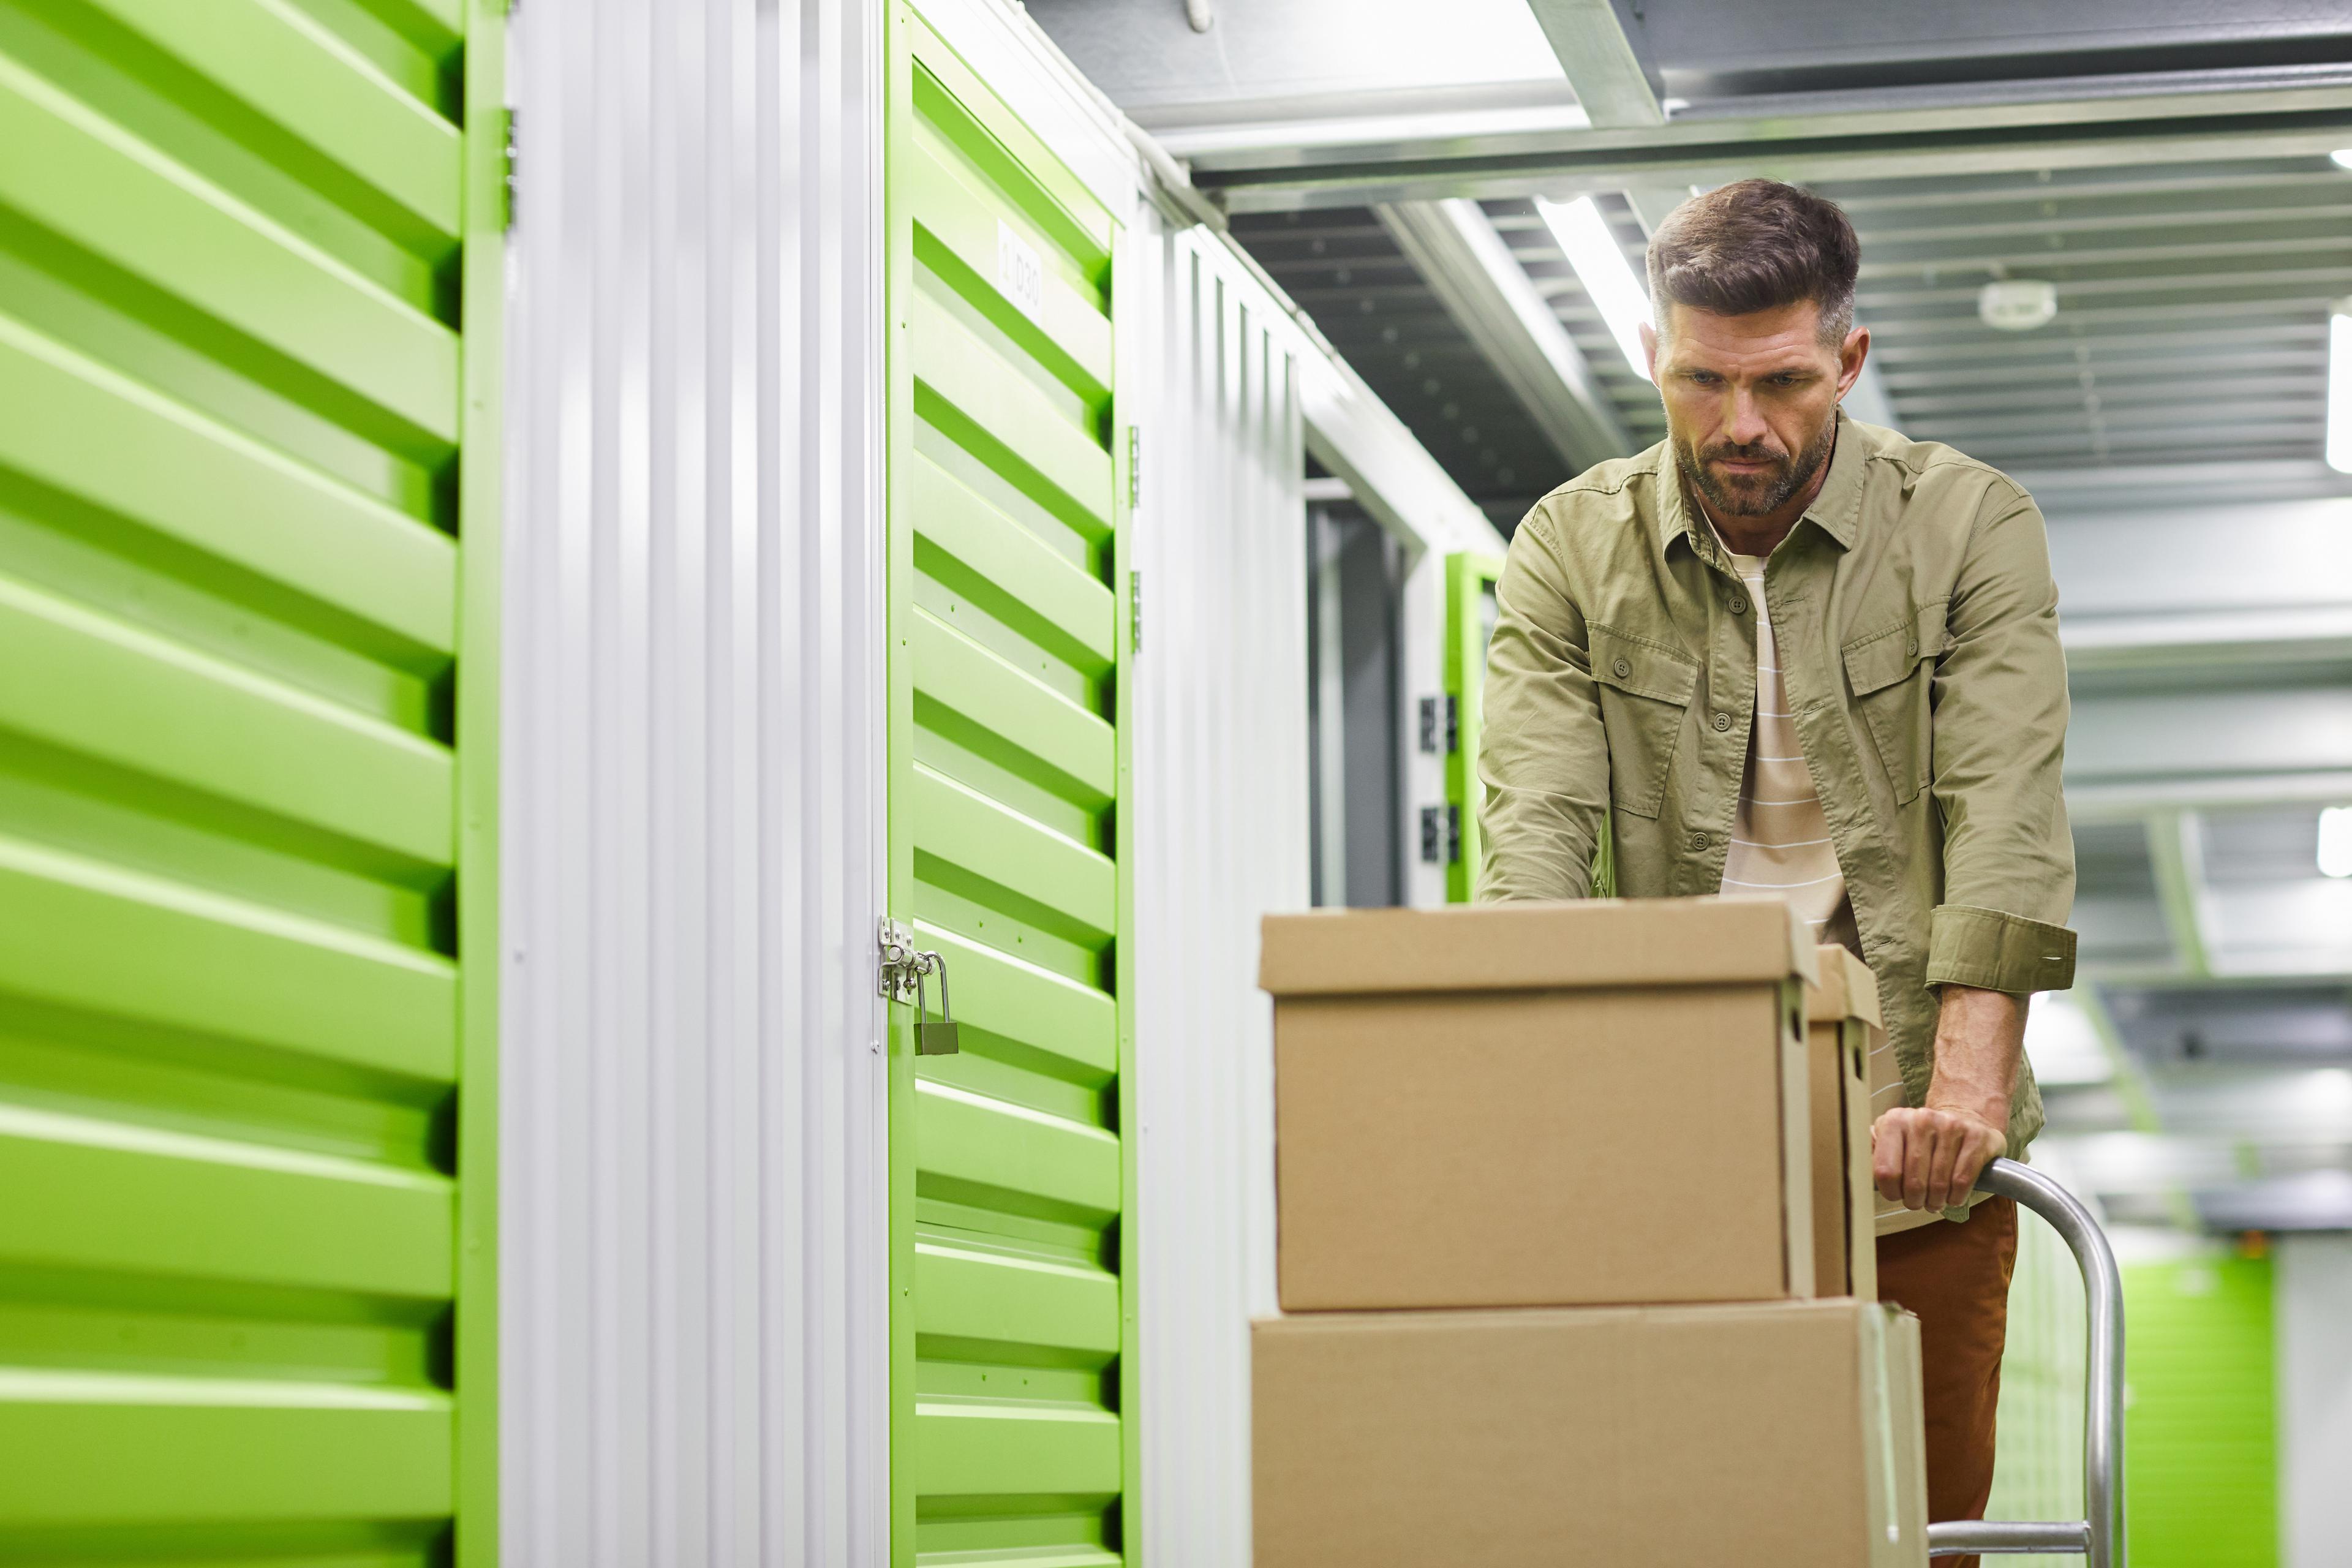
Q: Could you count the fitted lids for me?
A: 2